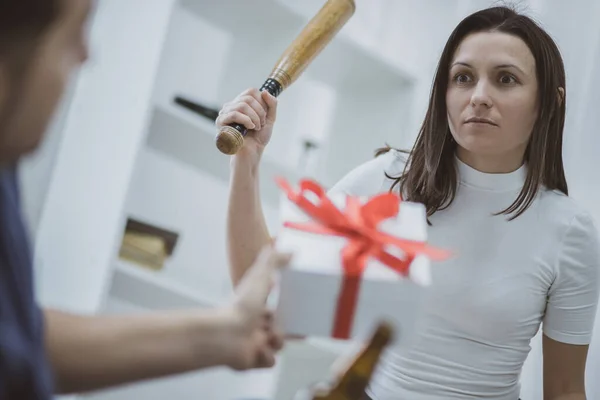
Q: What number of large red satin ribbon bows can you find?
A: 1